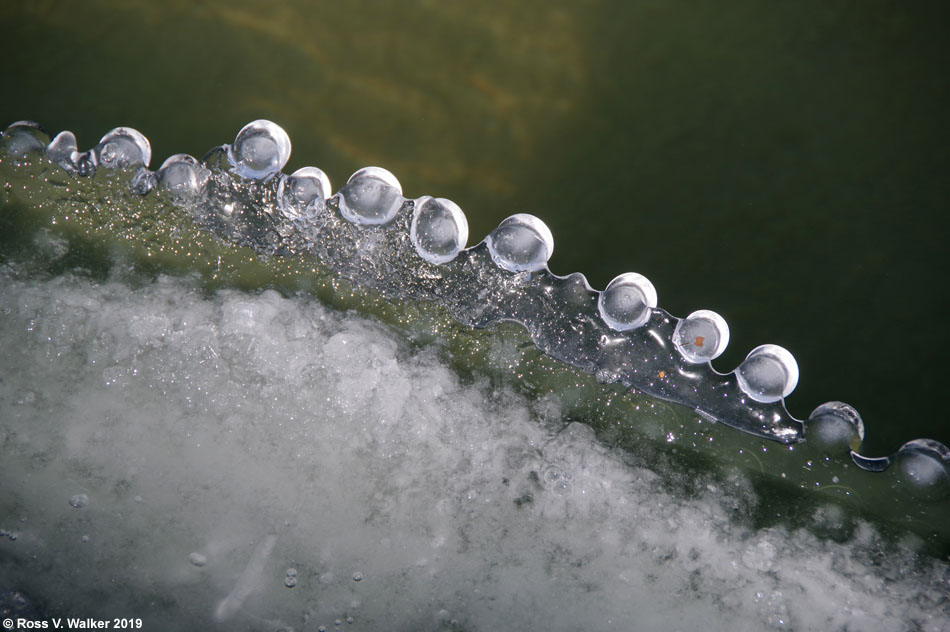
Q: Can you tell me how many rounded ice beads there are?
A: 13